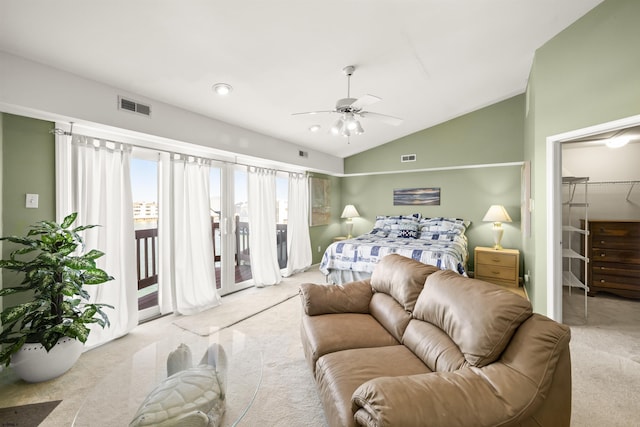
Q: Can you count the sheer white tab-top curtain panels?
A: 4